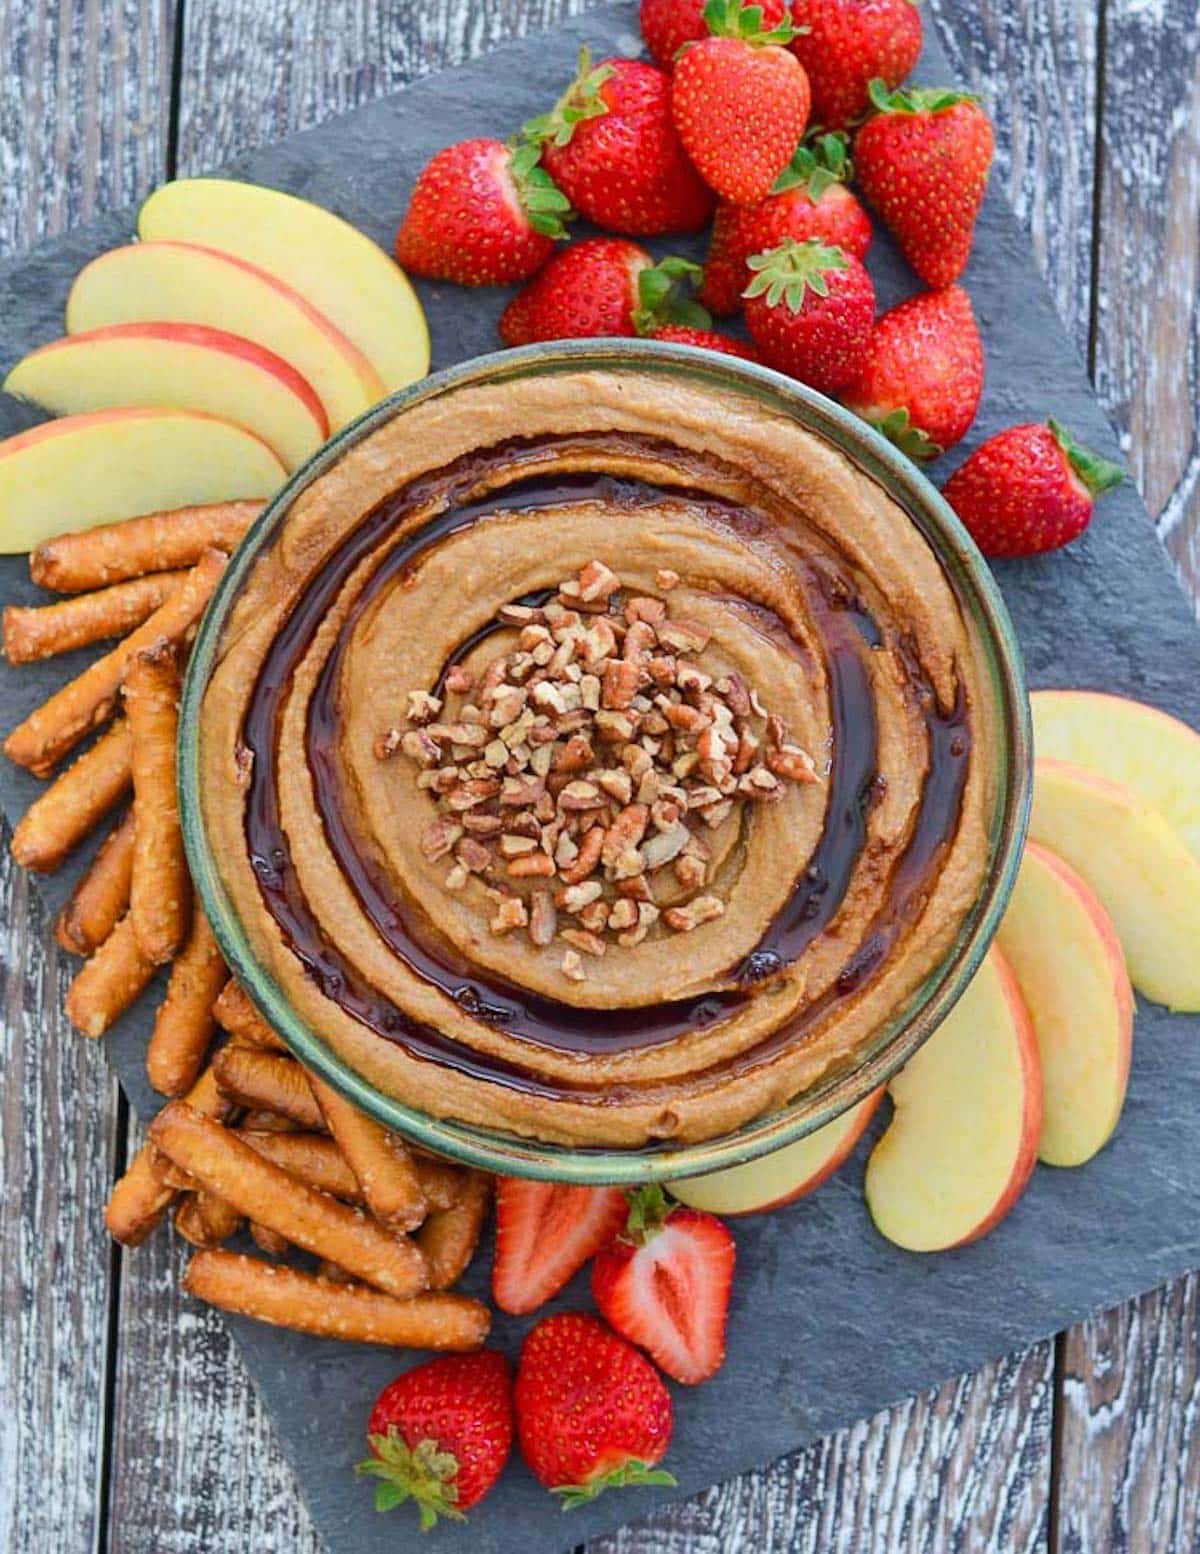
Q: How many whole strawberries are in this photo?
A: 14